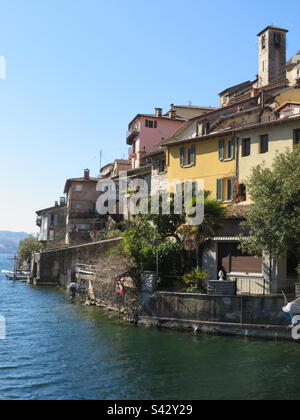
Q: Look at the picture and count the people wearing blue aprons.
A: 0